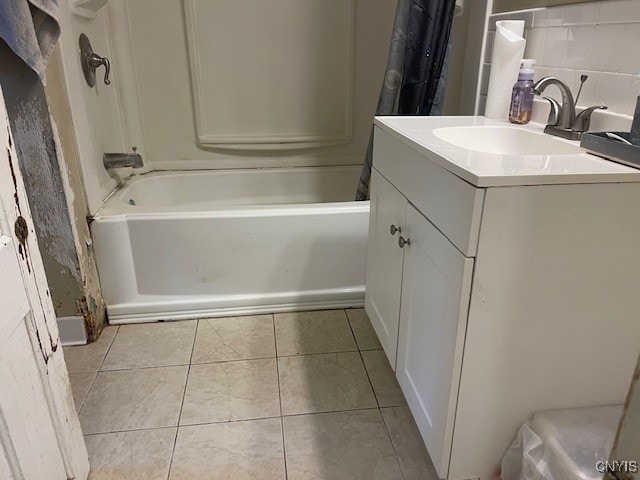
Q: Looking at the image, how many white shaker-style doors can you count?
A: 2